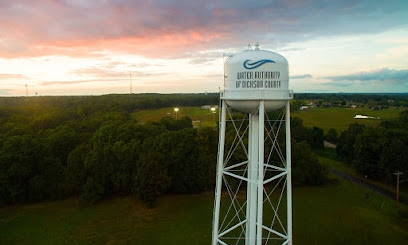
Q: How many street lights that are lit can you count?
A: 2